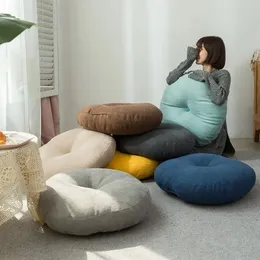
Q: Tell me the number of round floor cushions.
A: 7